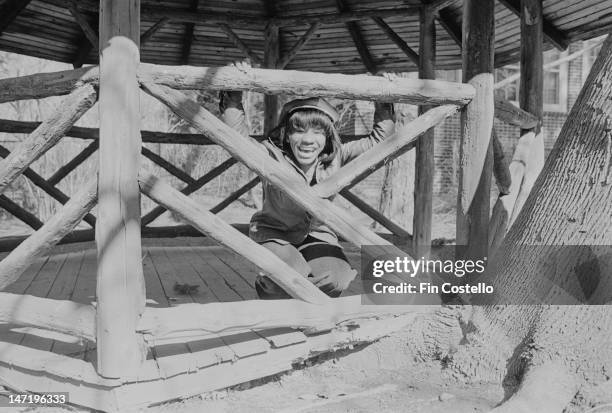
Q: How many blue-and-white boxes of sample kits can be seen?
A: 0